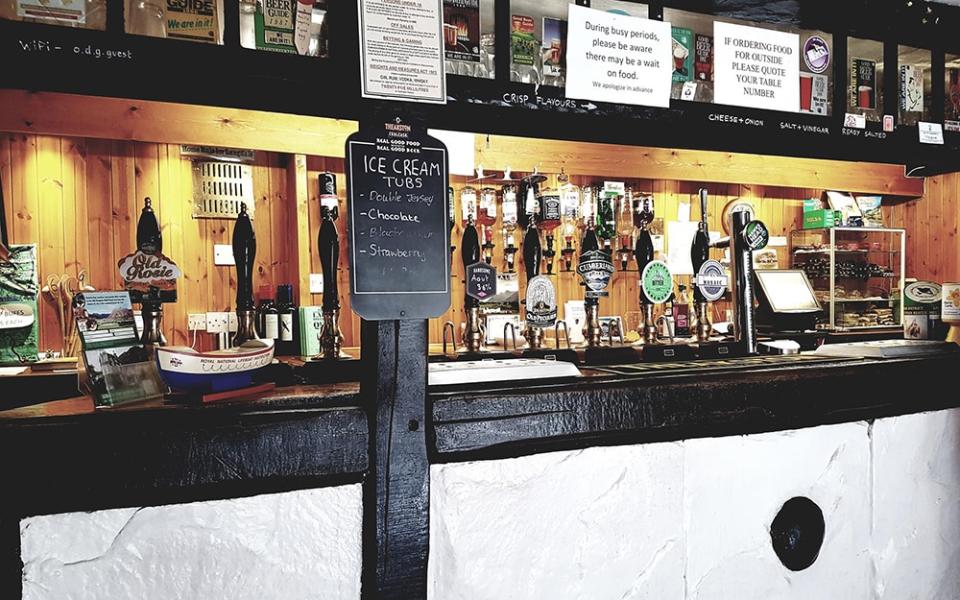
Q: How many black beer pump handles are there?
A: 8